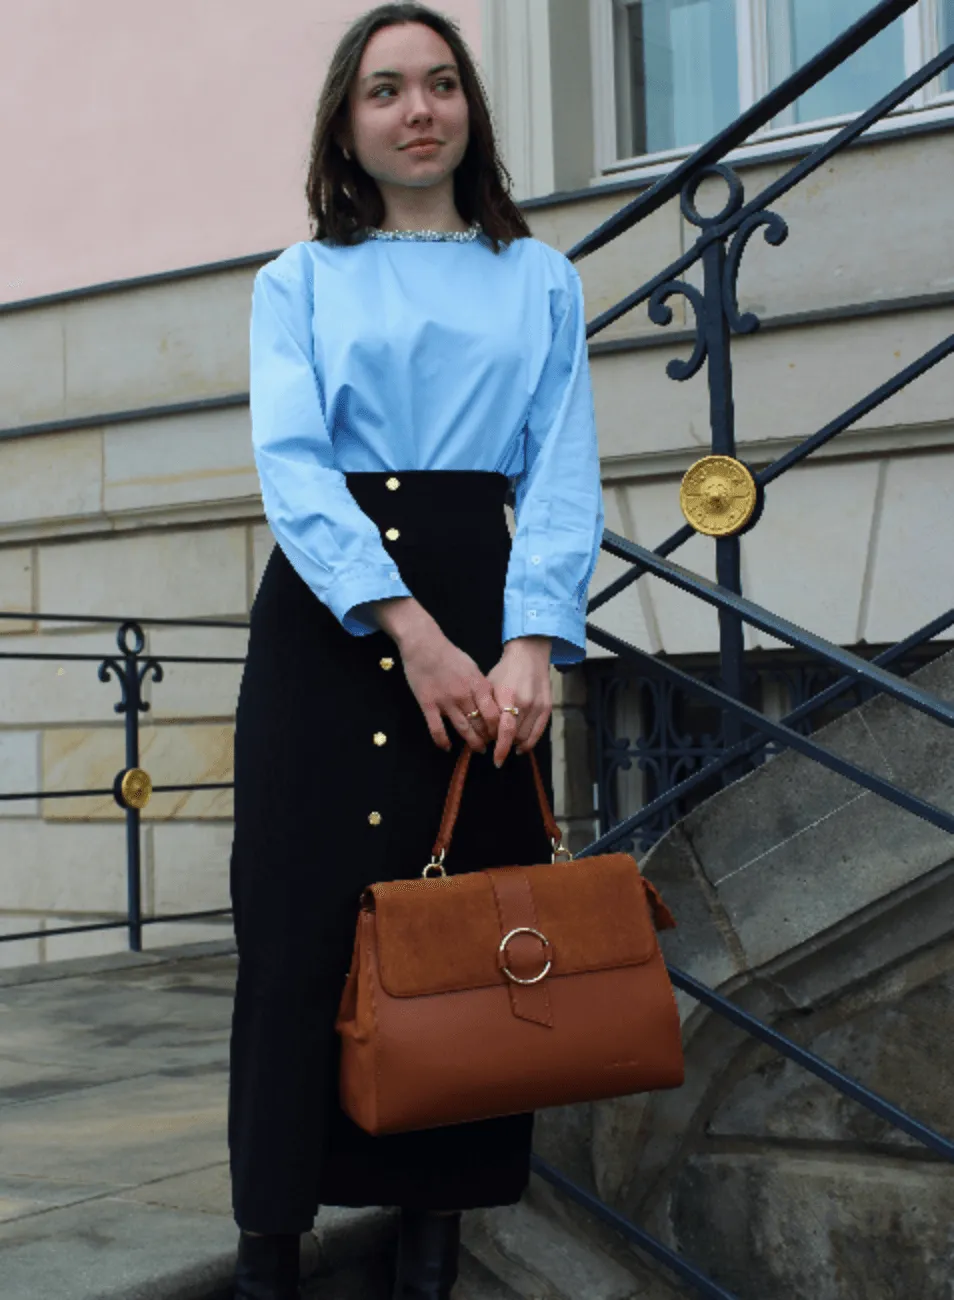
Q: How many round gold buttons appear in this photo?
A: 5